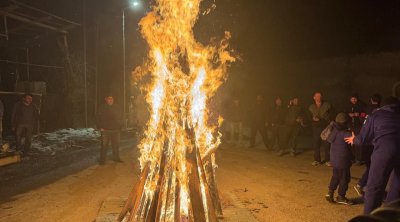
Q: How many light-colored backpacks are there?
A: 1